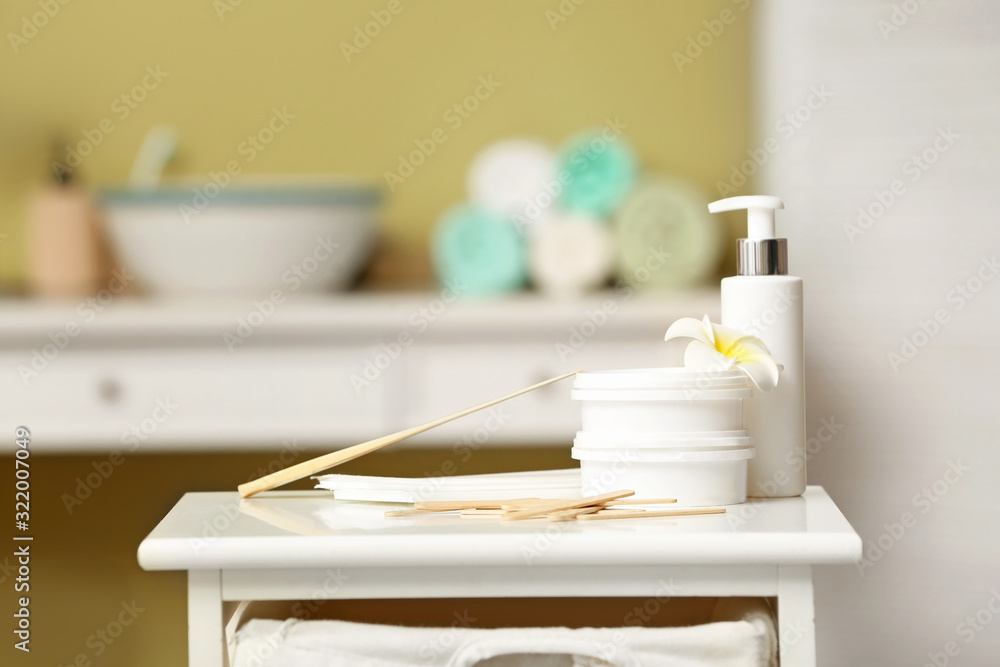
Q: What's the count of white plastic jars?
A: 2